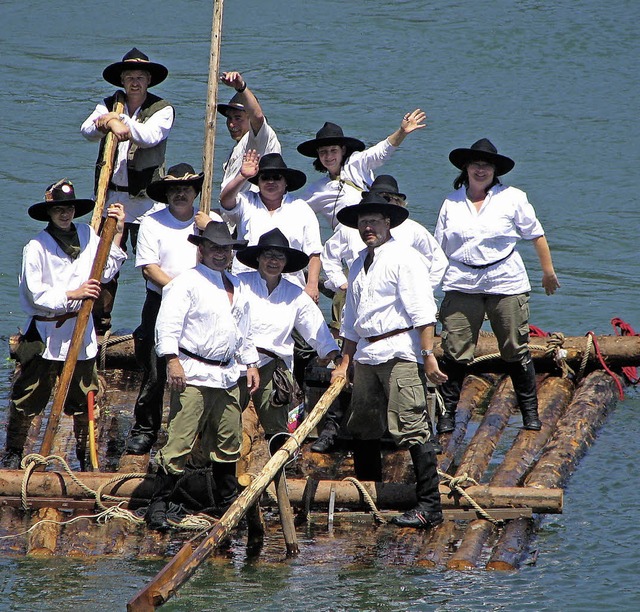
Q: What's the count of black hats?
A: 11